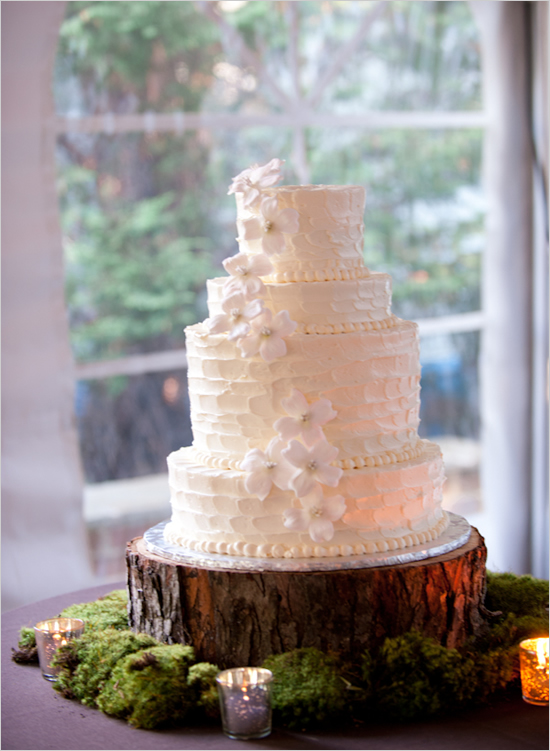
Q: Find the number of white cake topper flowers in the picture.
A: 9